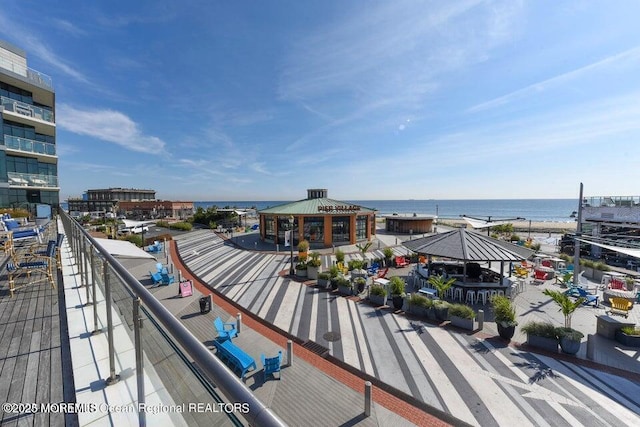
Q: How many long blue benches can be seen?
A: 1